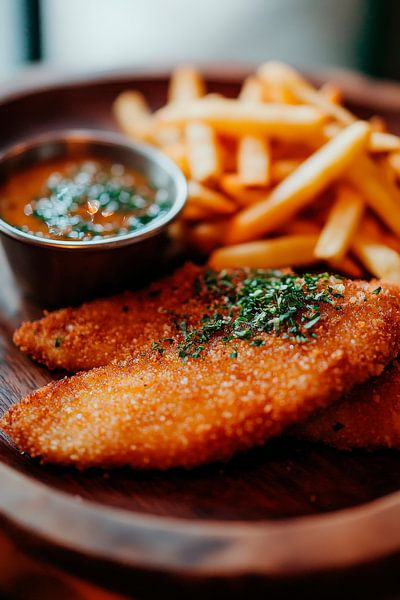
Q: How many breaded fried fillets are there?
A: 3